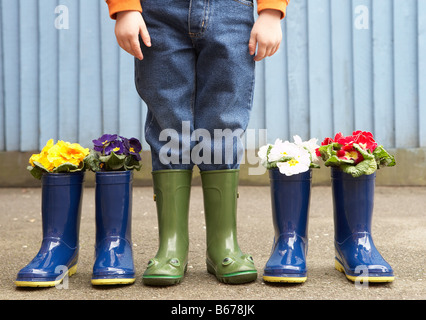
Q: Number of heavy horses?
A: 0